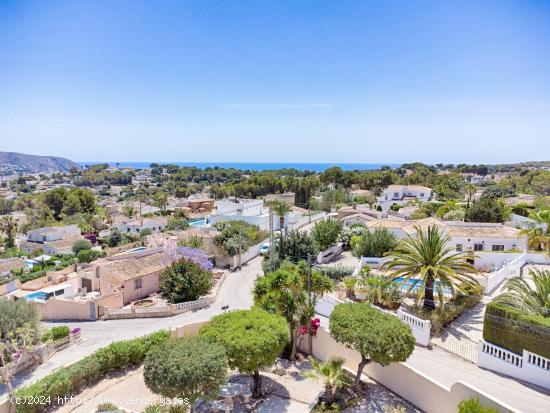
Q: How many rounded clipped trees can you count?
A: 3